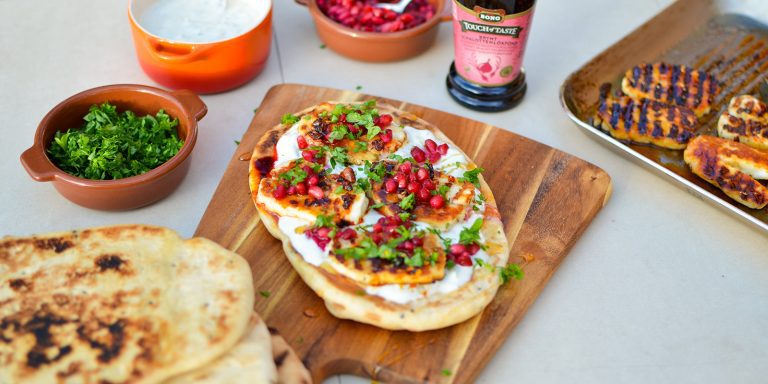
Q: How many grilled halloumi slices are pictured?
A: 8